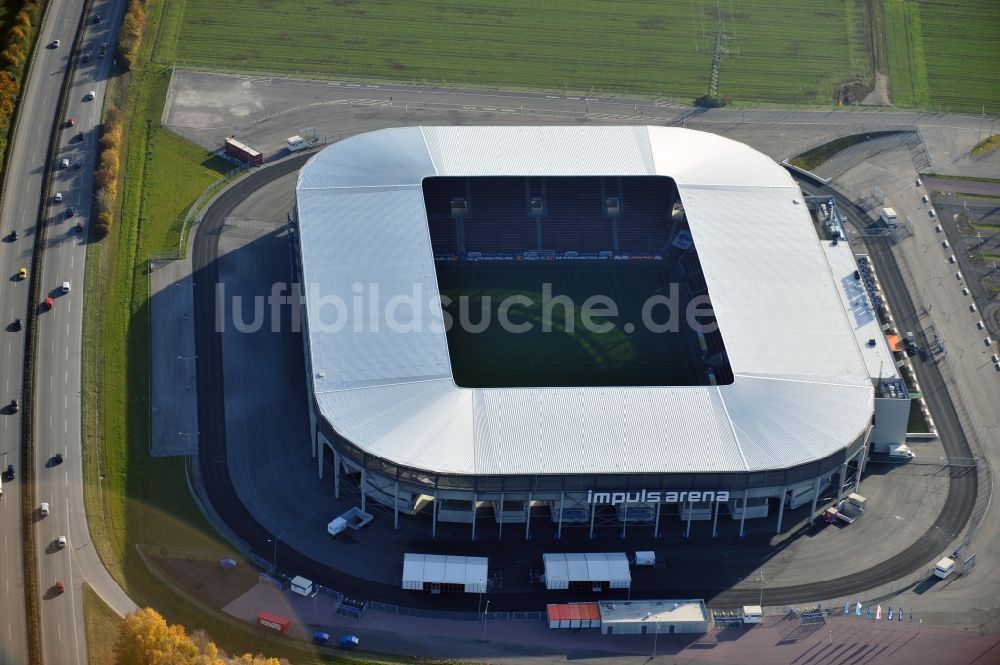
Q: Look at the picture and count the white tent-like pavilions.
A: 2